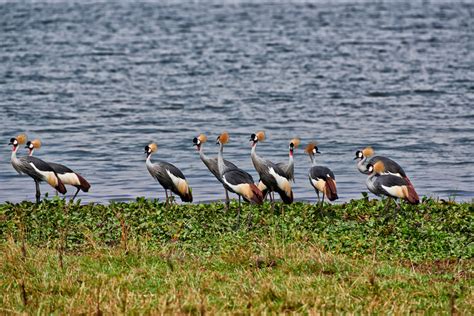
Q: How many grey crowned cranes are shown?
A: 10